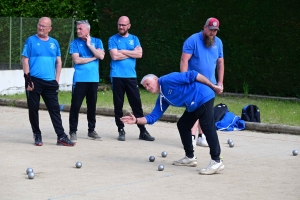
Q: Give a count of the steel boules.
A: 9